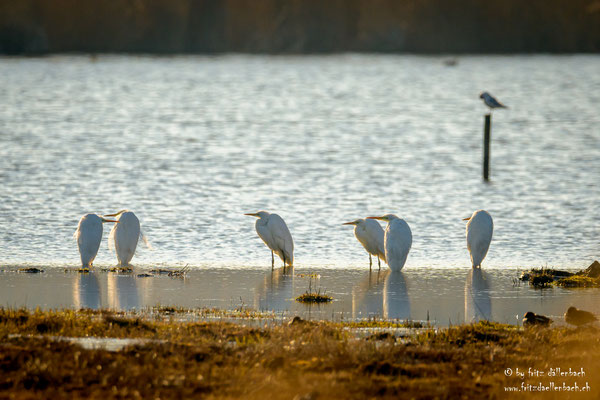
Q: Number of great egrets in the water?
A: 6